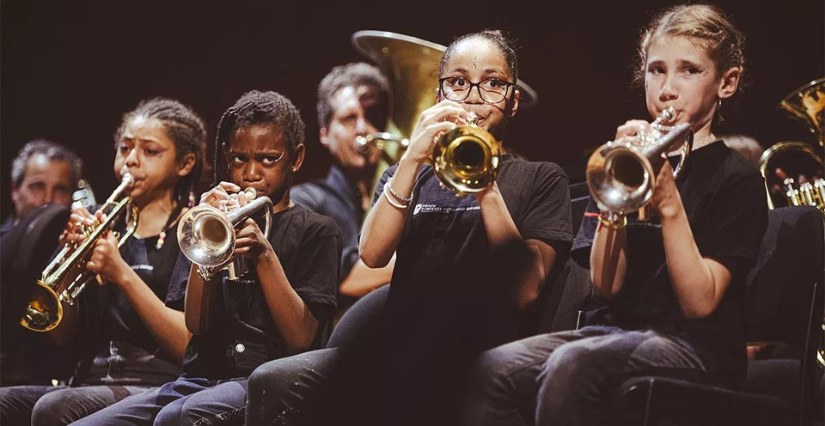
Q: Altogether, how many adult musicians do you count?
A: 2